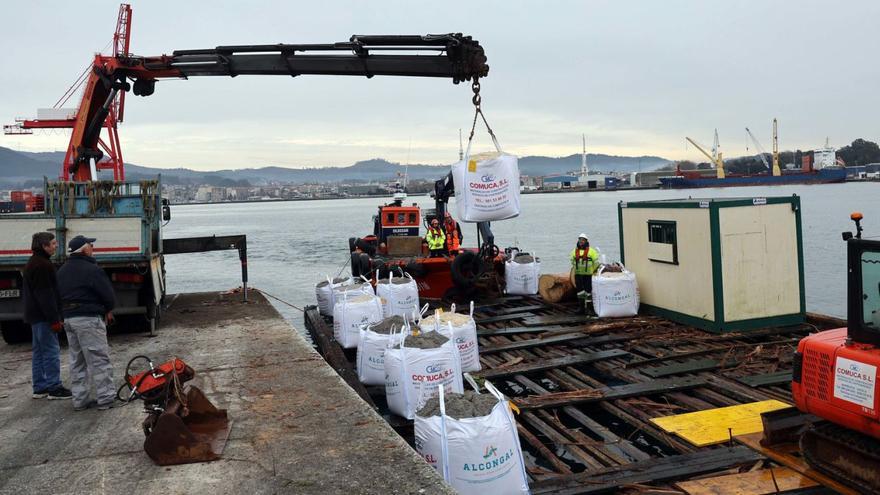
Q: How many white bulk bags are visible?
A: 11